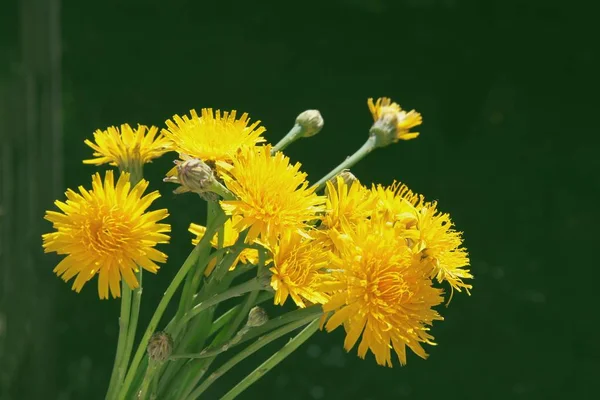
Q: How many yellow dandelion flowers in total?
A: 11